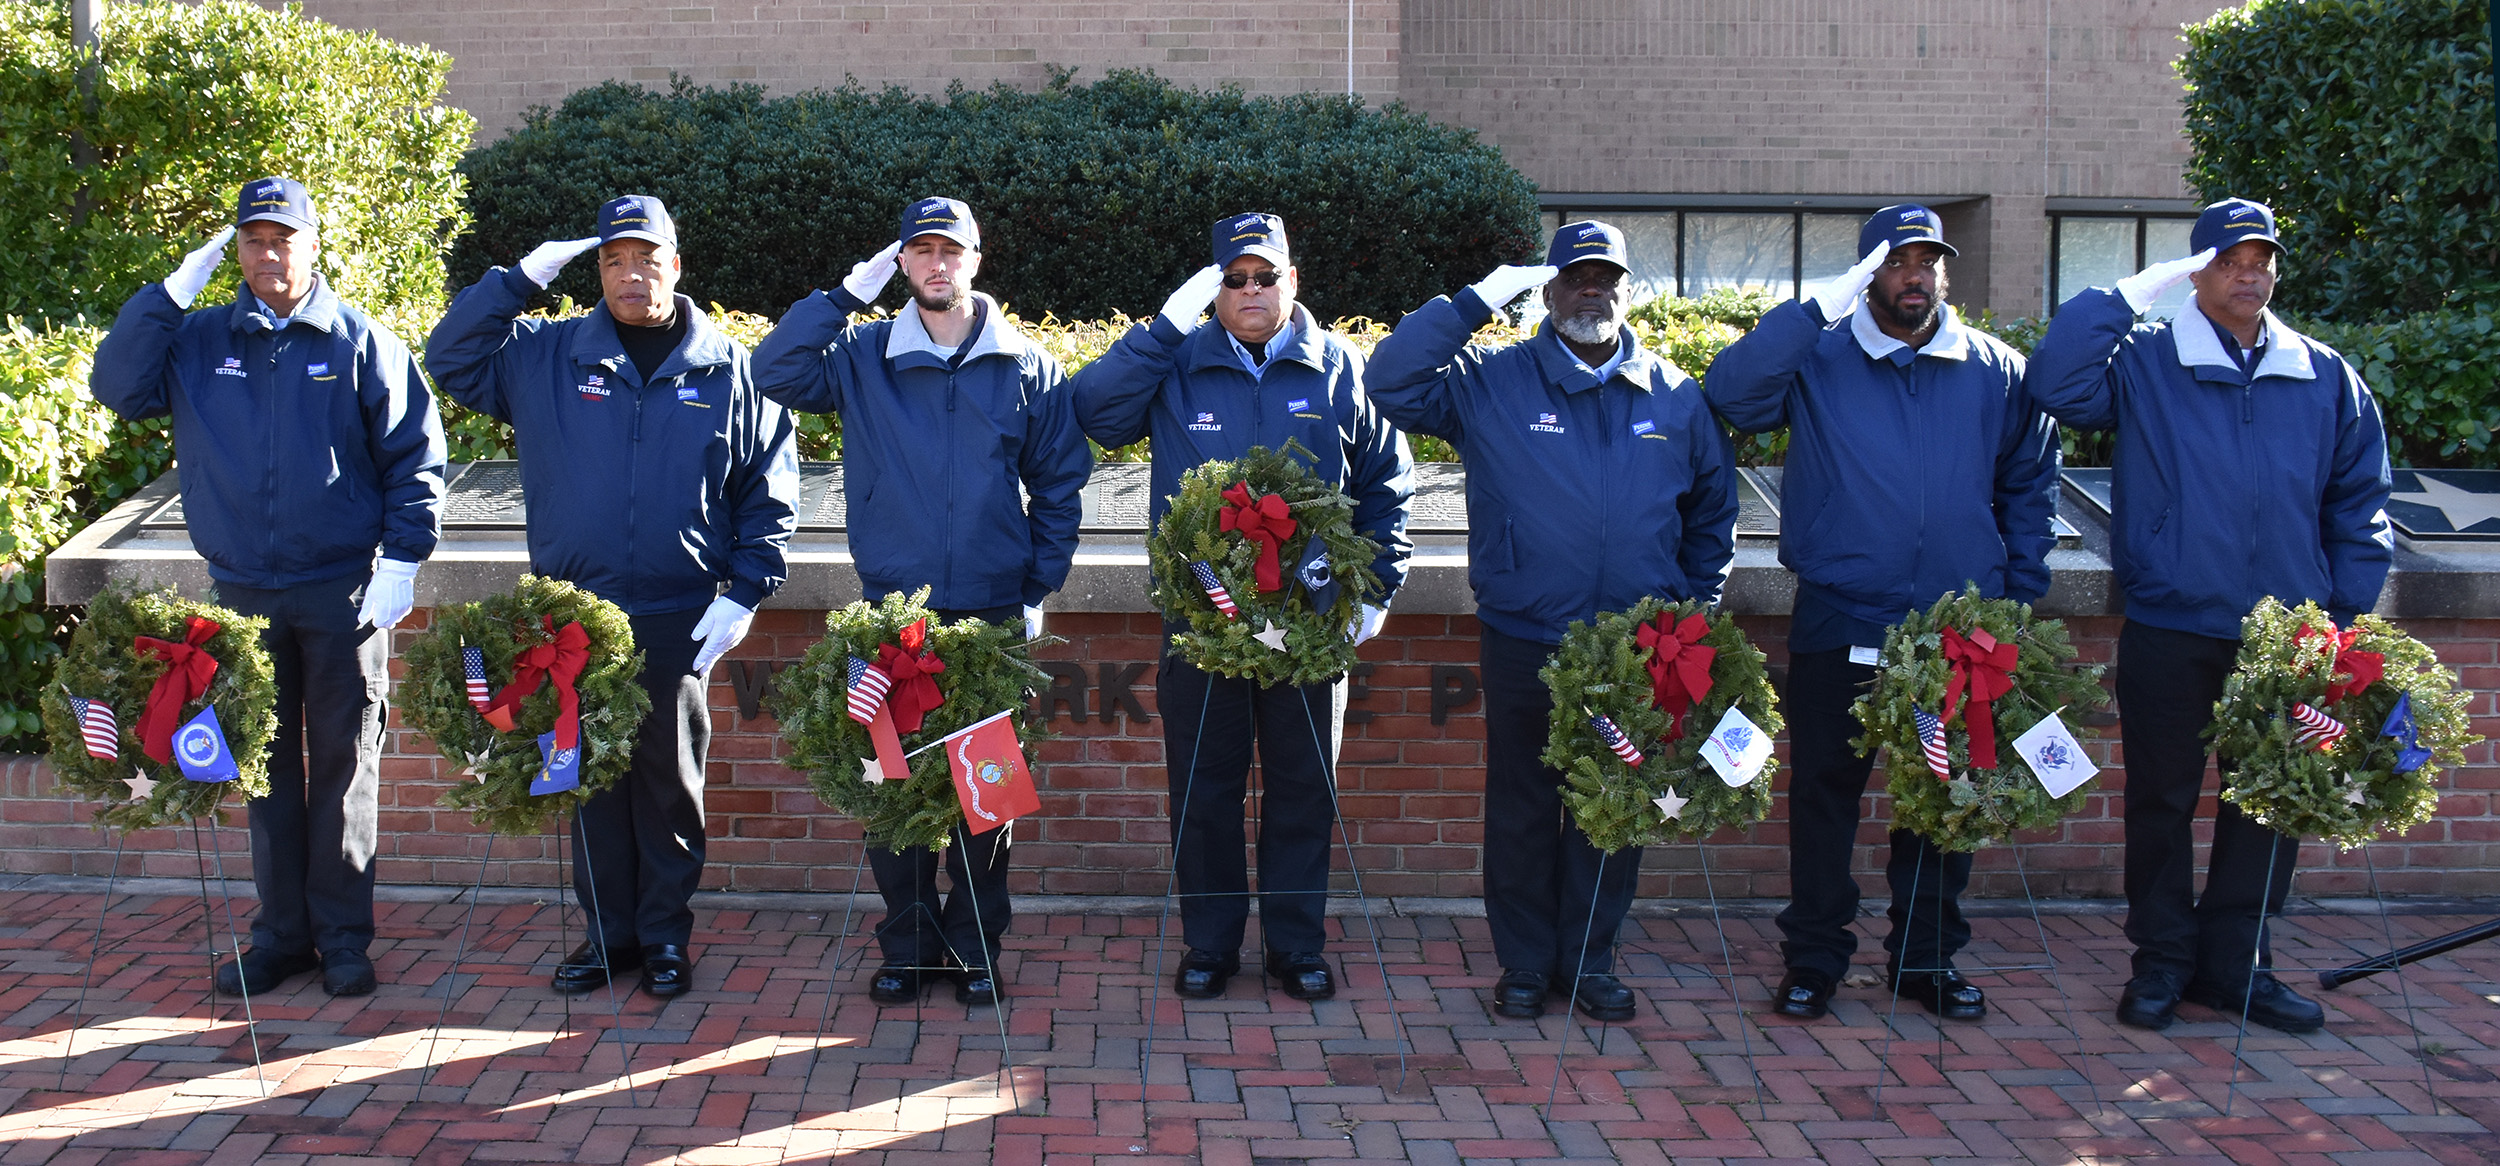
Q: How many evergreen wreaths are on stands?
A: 7